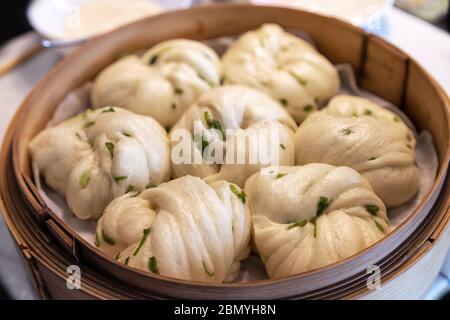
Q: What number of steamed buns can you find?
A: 7